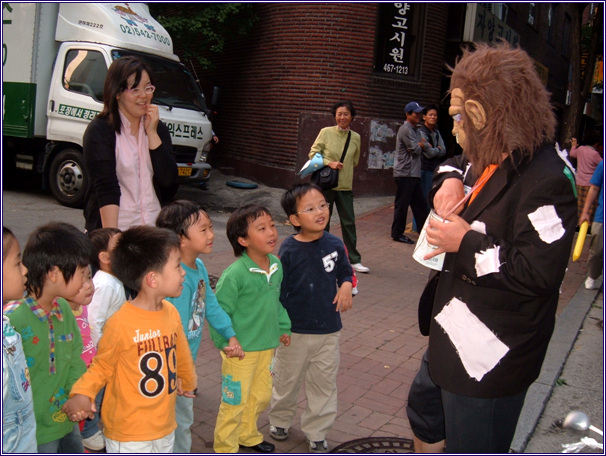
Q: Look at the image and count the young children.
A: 8